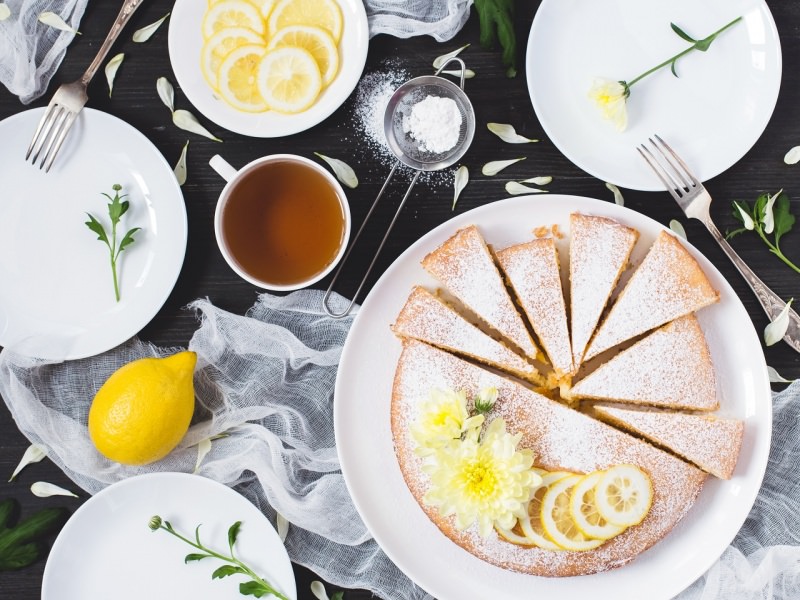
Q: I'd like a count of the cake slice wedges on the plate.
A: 7